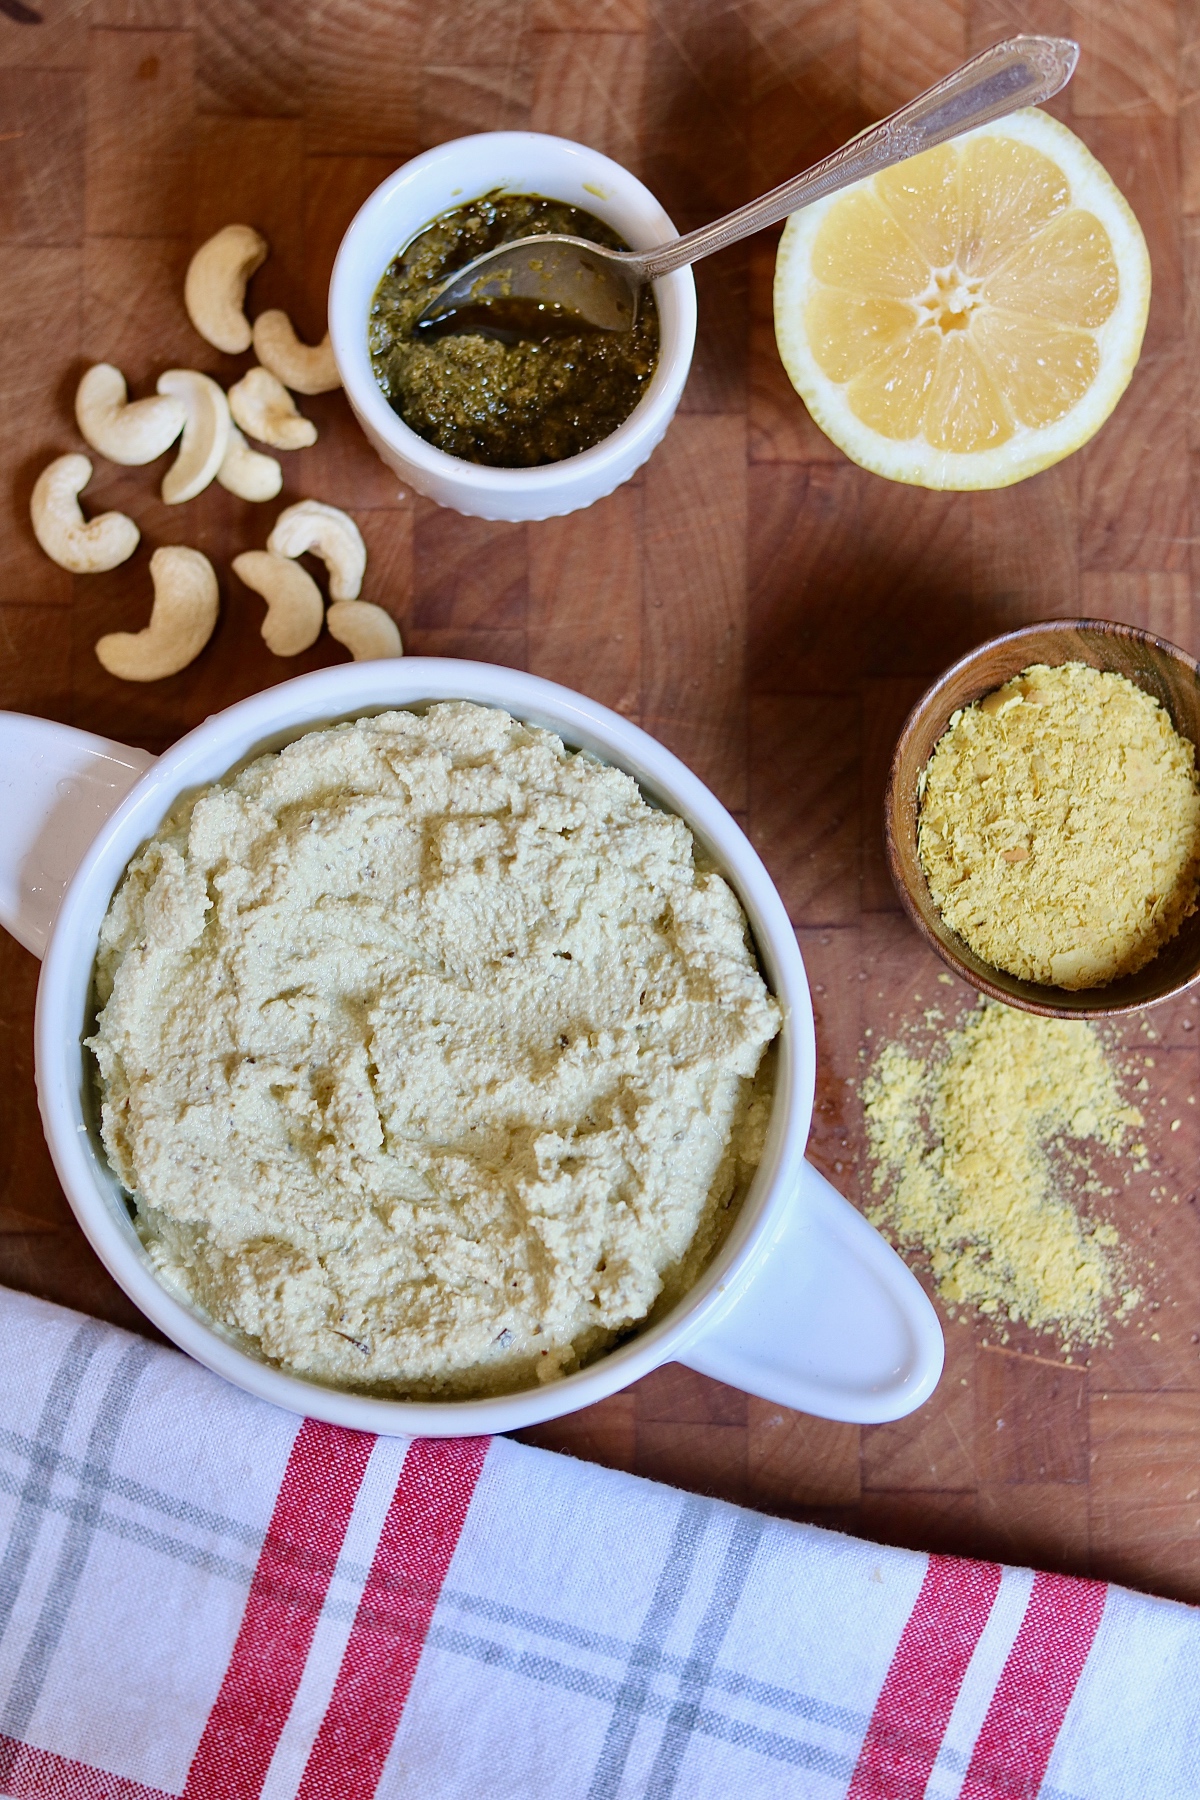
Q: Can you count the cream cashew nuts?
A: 11